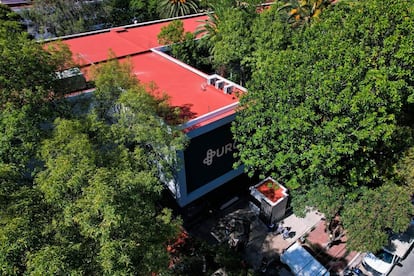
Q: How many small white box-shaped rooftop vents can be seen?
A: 3